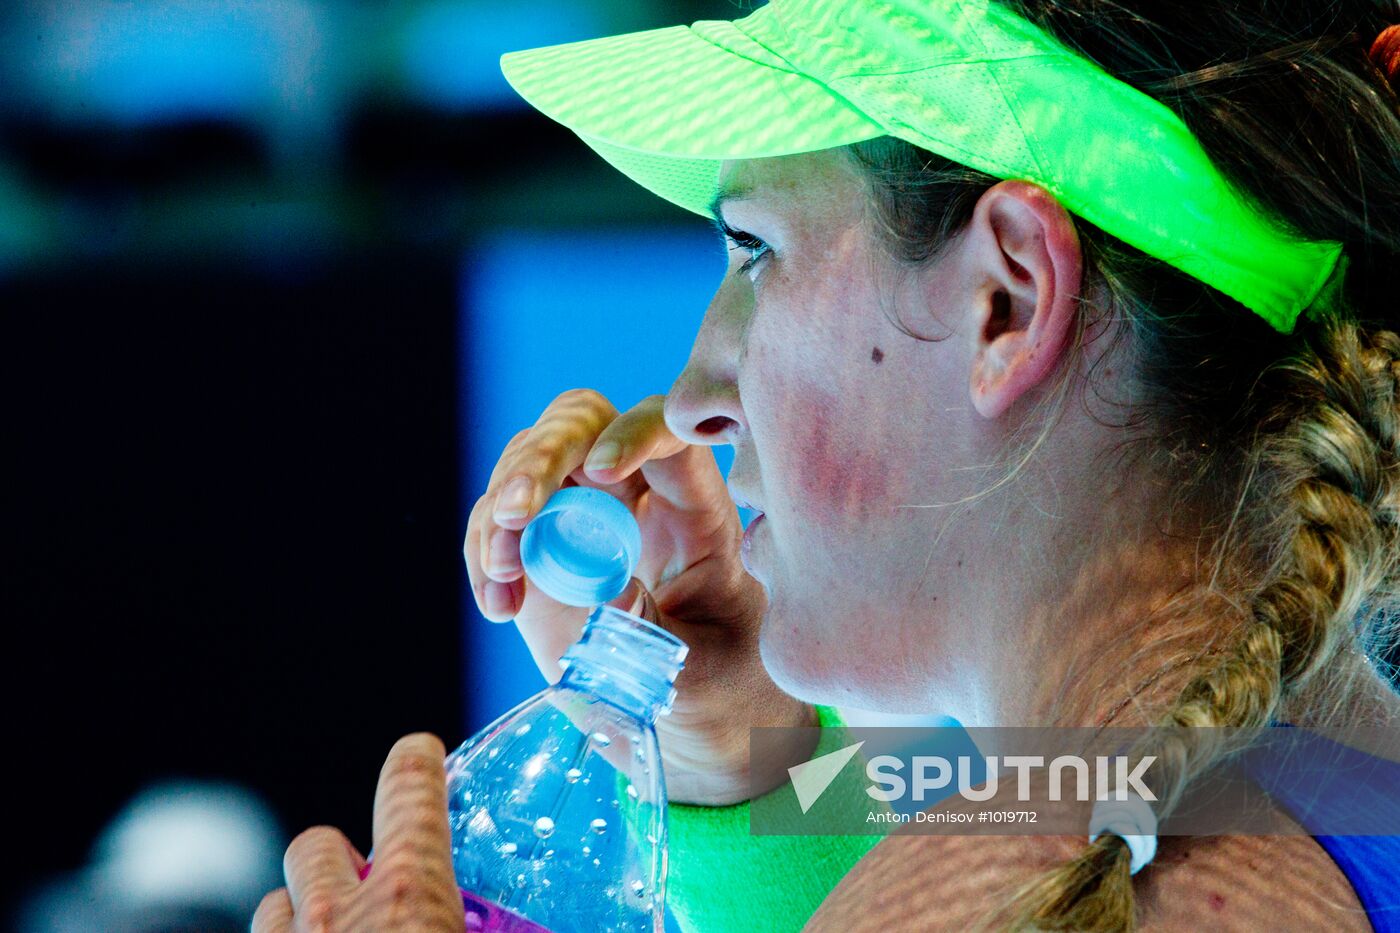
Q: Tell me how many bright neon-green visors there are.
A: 1